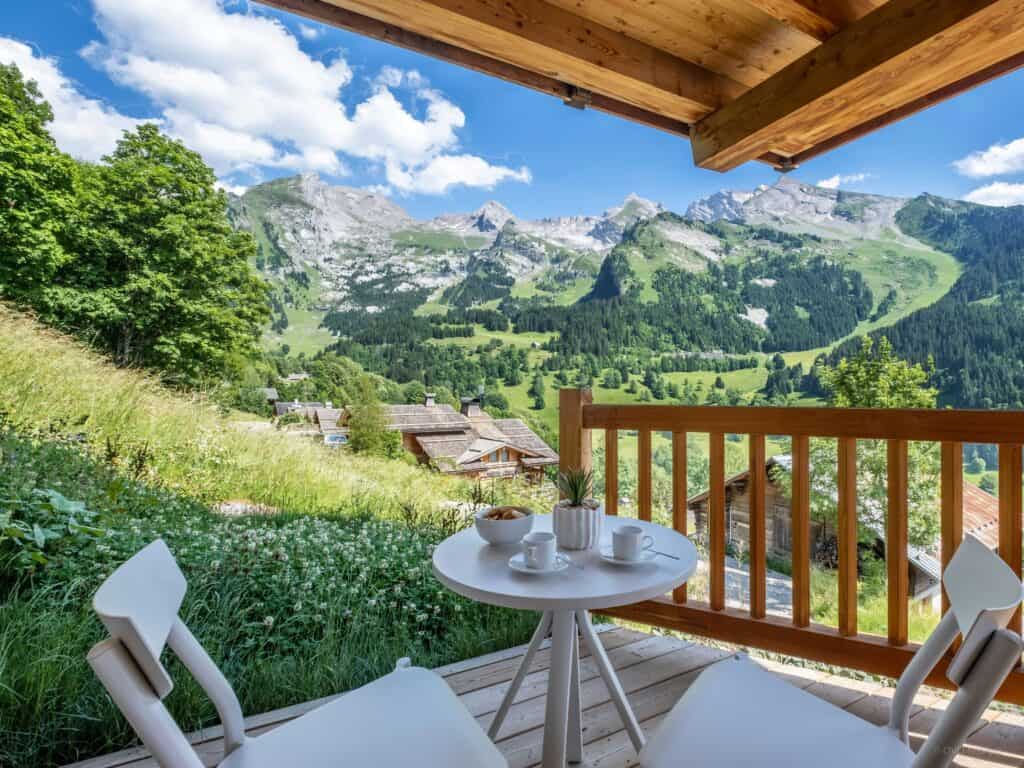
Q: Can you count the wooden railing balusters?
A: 10